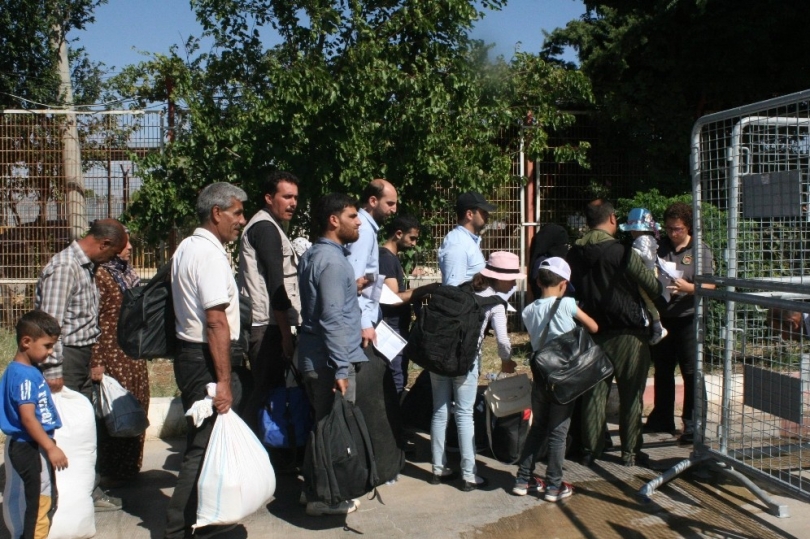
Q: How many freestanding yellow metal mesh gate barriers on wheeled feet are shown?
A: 0